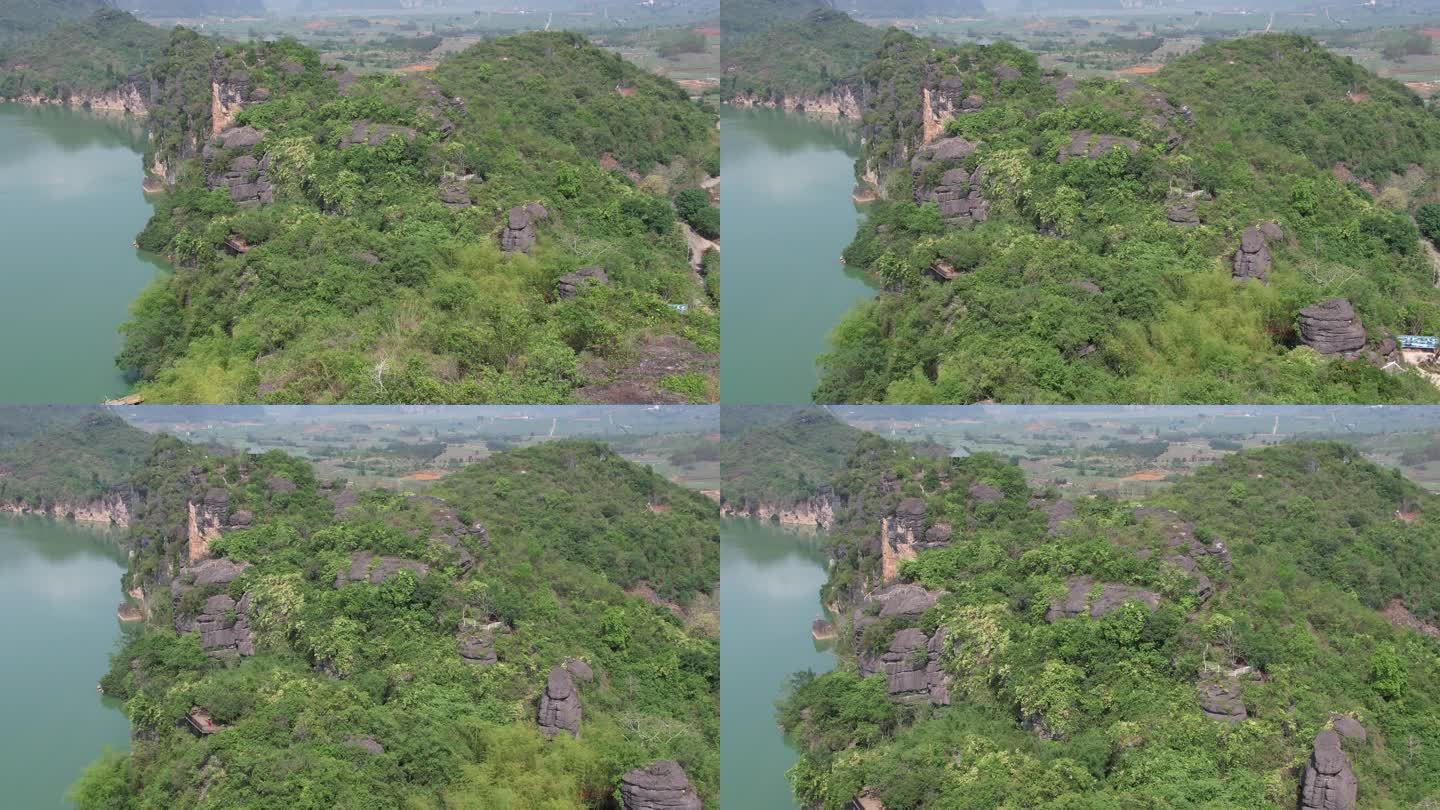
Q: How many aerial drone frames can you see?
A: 4